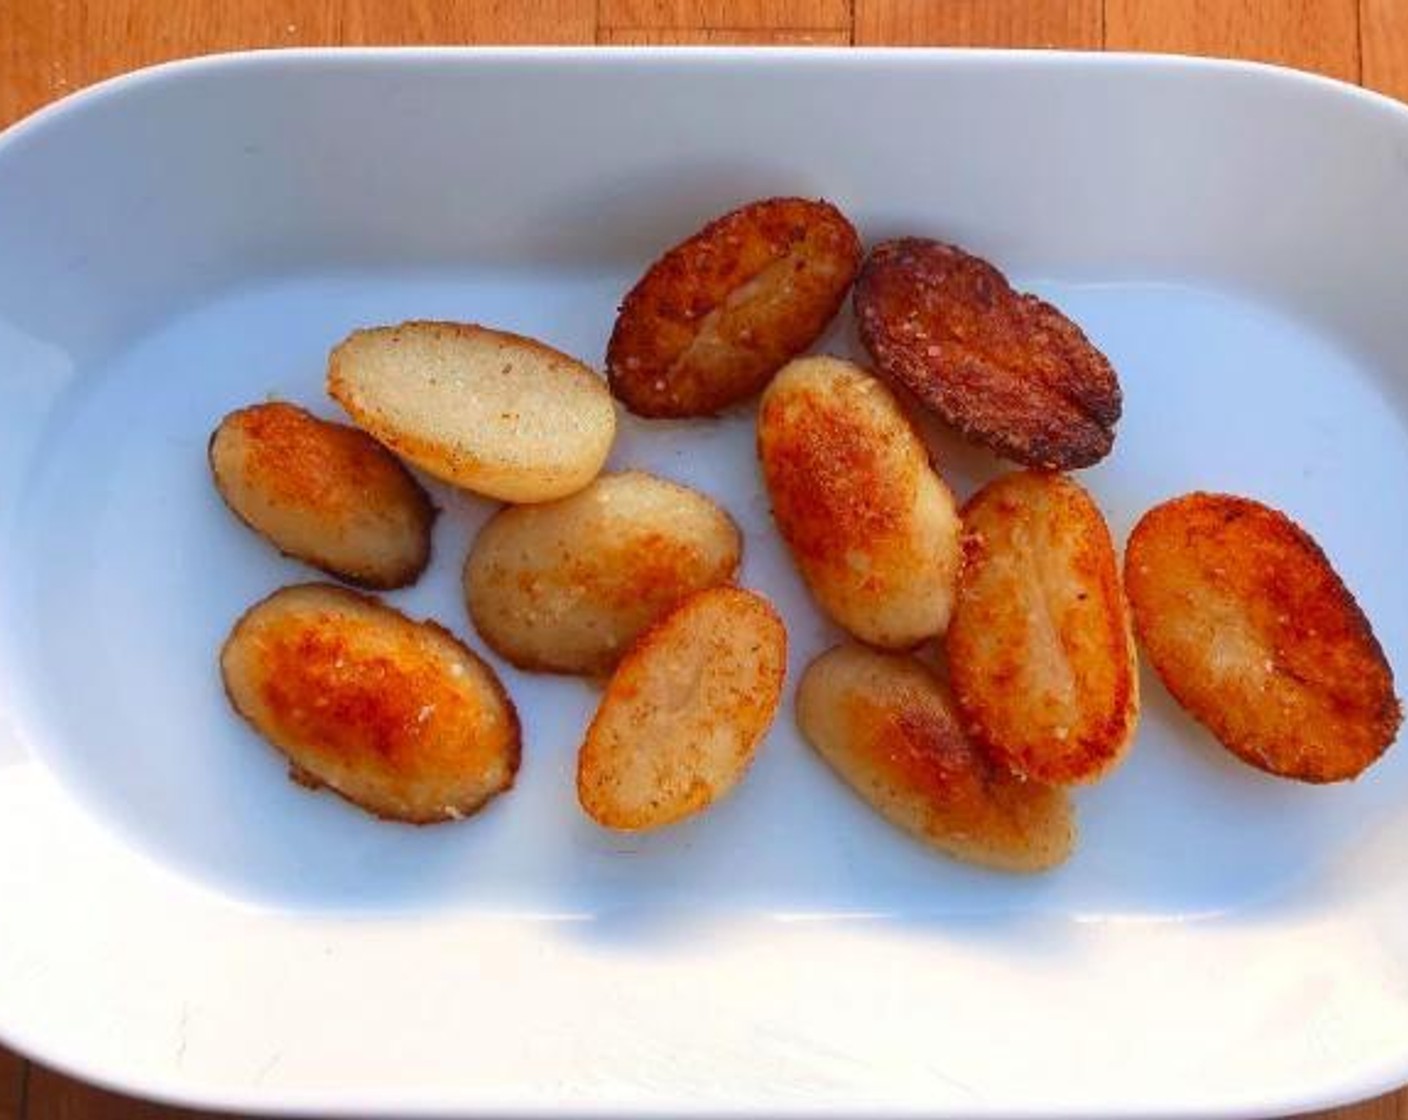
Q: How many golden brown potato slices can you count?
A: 11